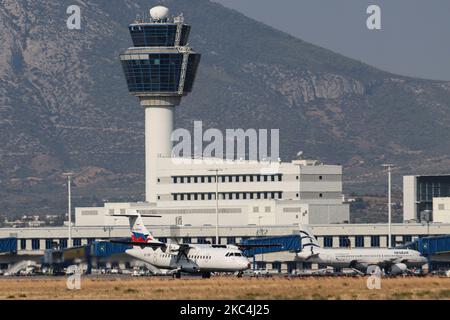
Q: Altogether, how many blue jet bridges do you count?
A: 4